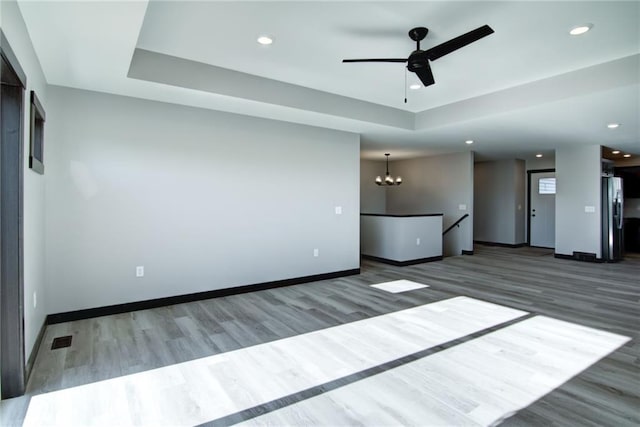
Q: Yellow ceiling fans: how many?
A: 0